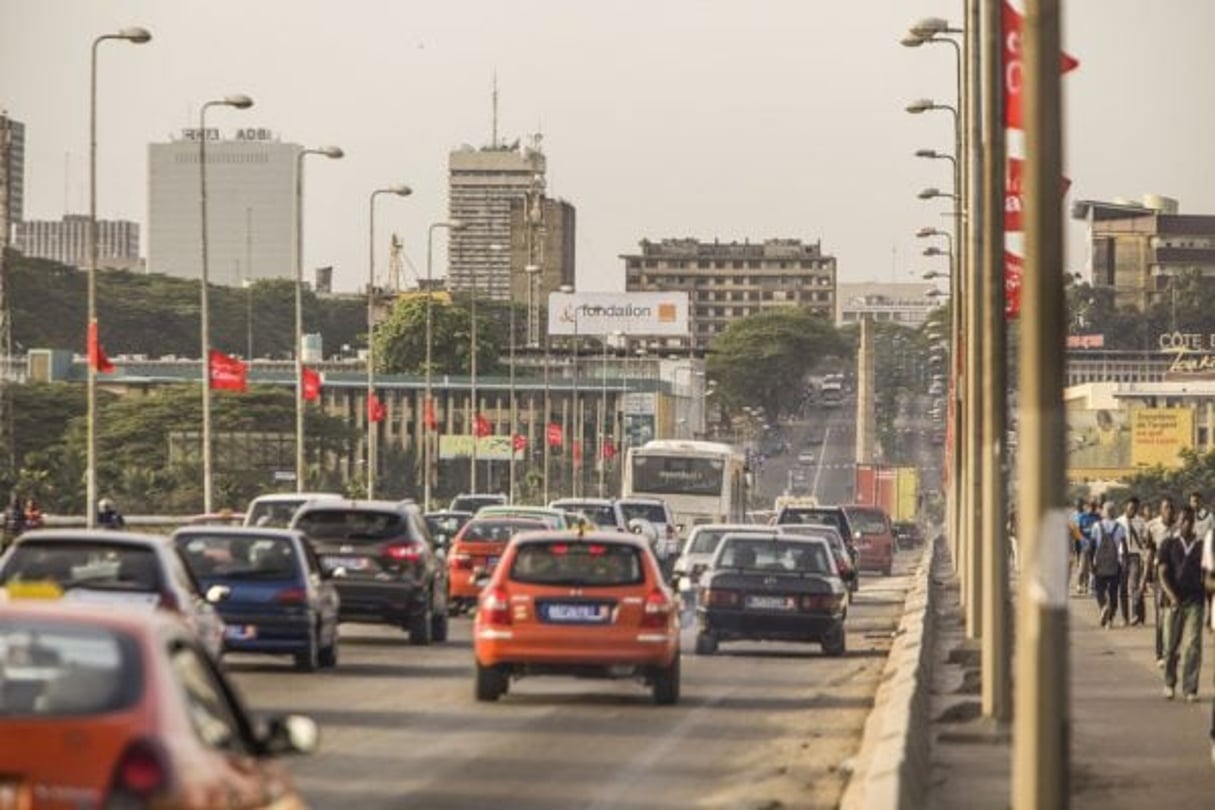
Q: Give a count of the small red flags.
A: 10